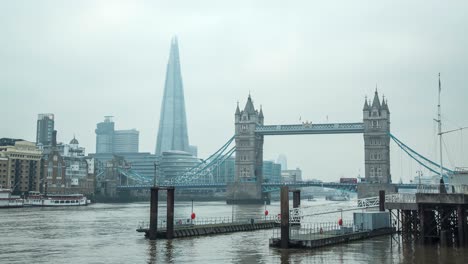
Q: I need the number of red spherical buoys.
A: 3